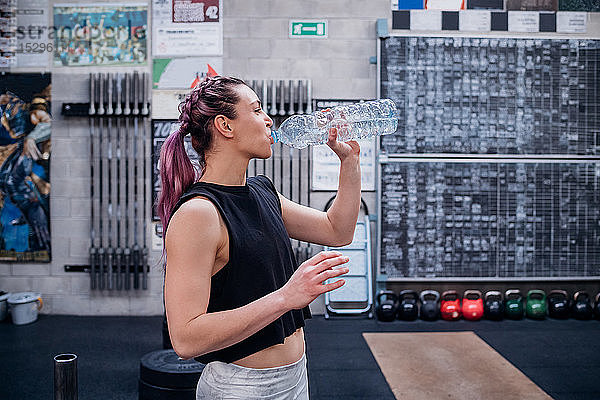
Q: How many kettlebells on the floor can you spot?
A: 11